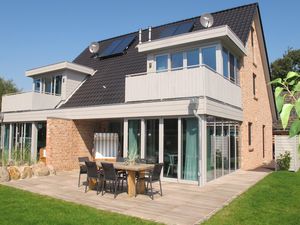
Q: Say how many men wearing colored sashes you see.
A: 0